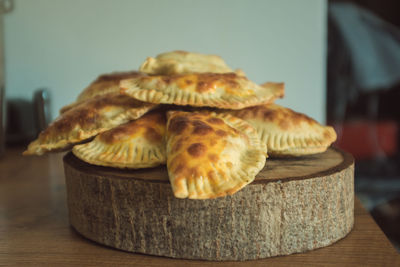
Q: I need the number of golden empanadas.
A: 7